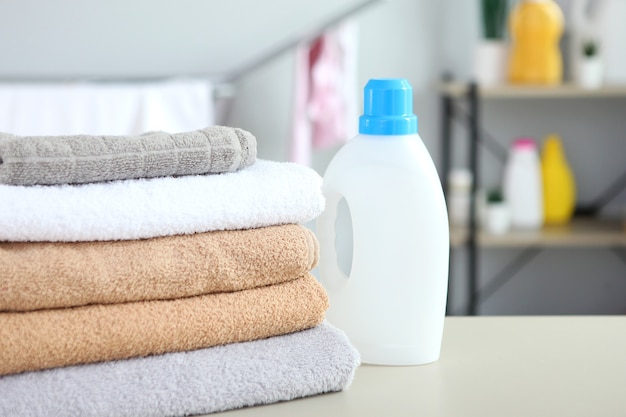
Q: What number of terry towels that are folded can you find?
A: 5